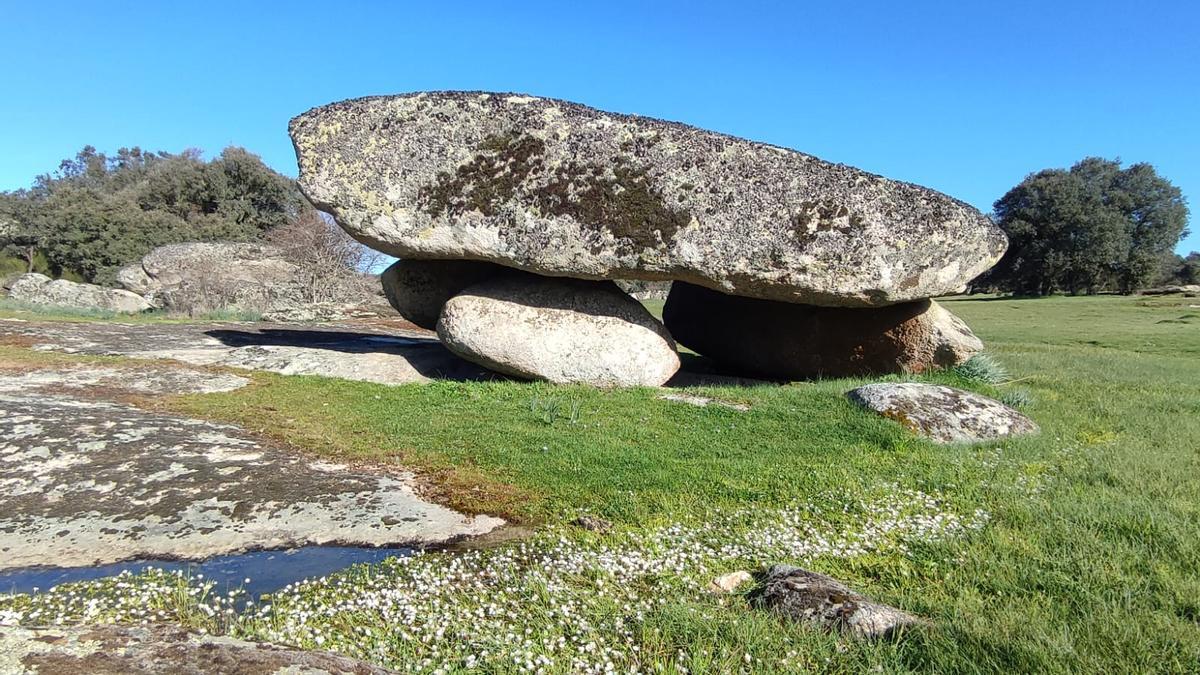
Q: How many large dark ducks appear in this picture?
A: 0